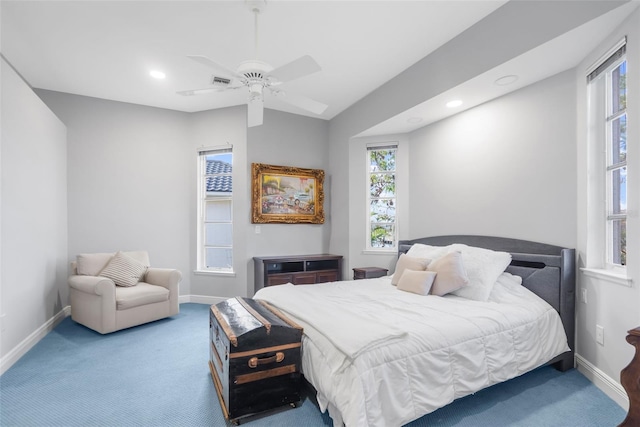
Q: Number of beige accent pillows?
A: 3